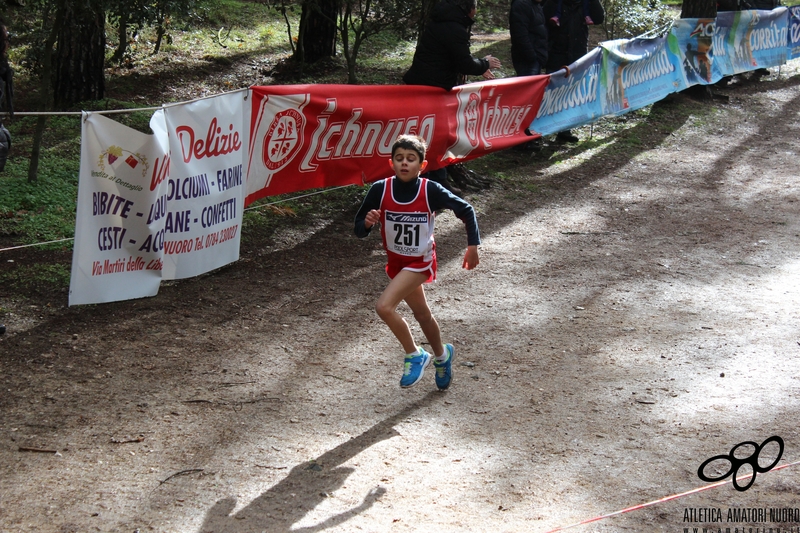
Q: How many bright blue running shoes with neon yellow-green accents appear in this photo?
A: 2